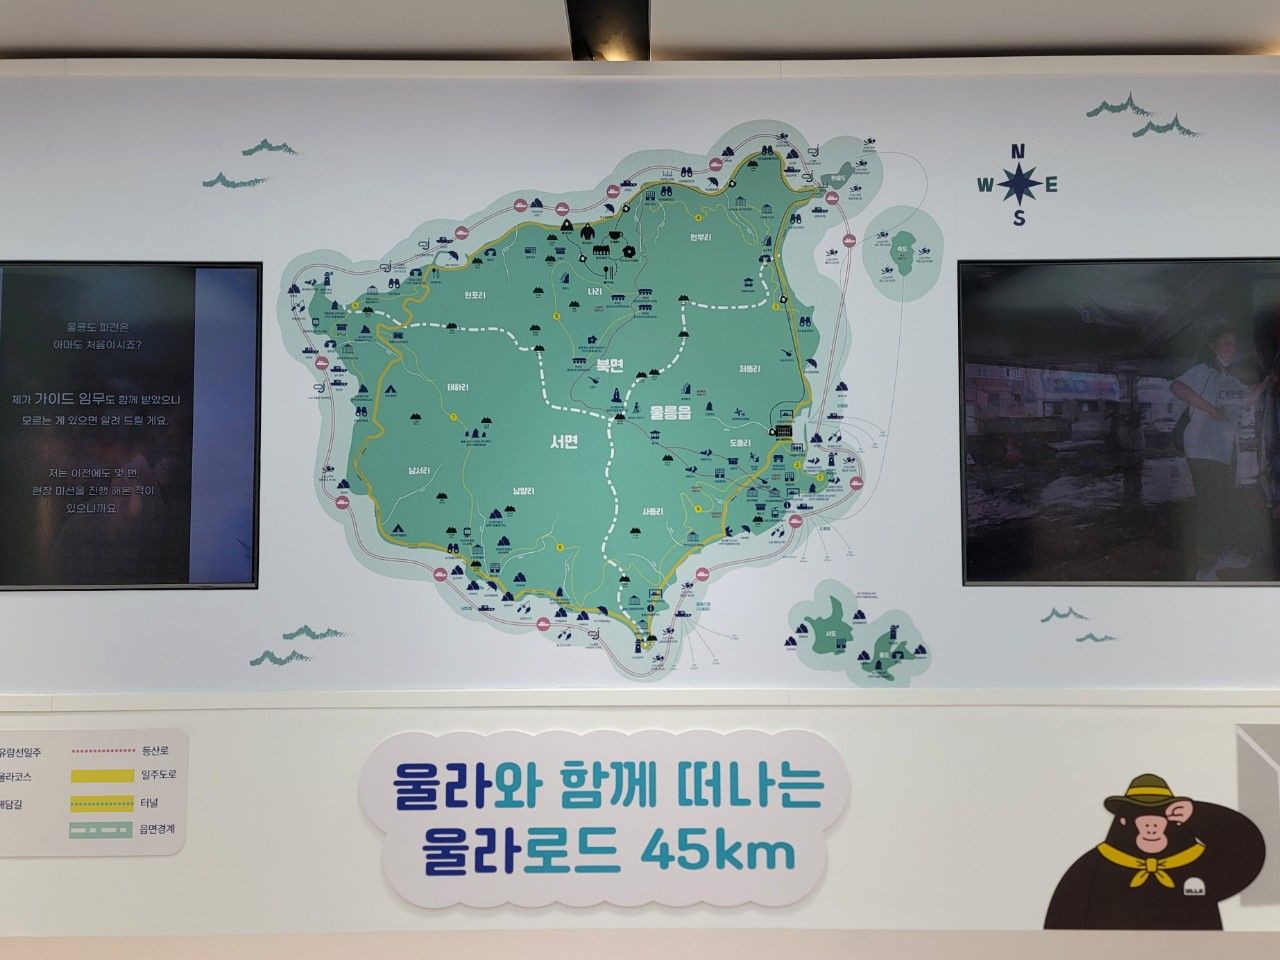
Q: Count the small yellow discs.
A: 9